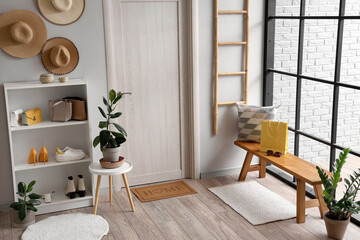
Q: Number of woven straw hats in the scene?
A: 3